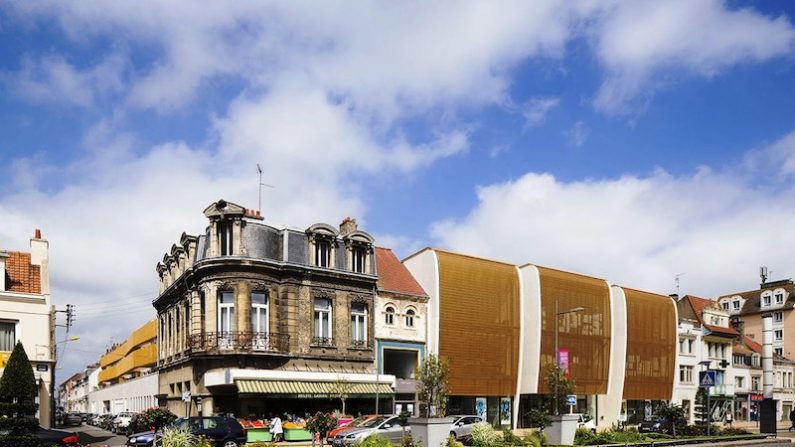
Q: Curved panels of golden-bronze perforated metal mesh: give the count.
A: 3